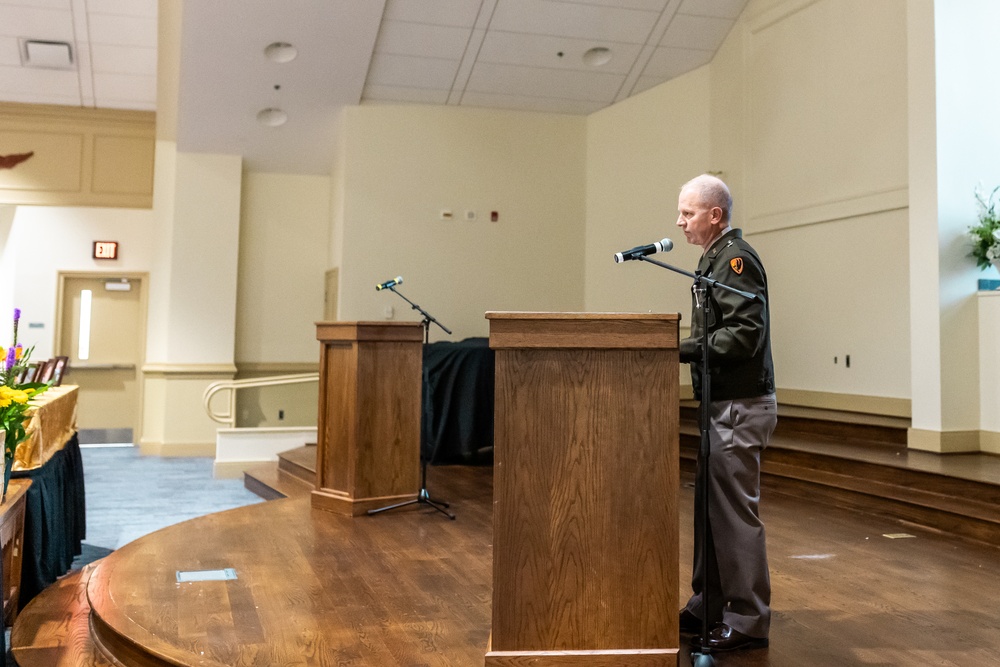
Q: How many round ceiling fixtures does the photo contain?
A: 3